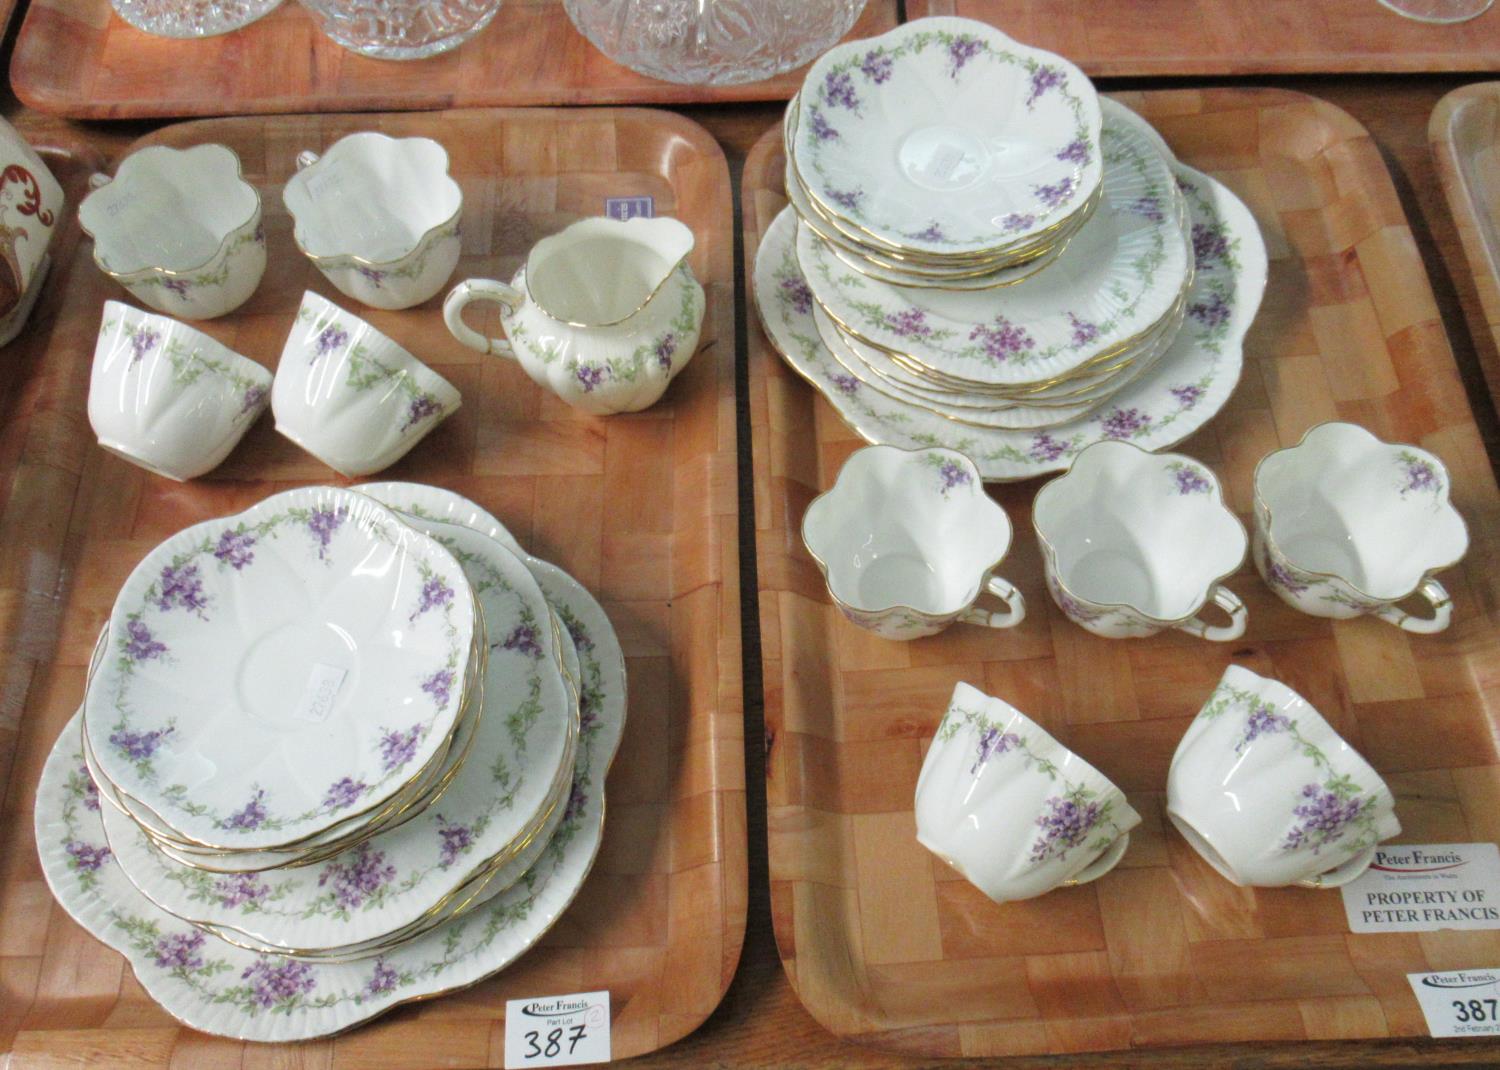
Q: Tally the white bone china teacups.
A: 9